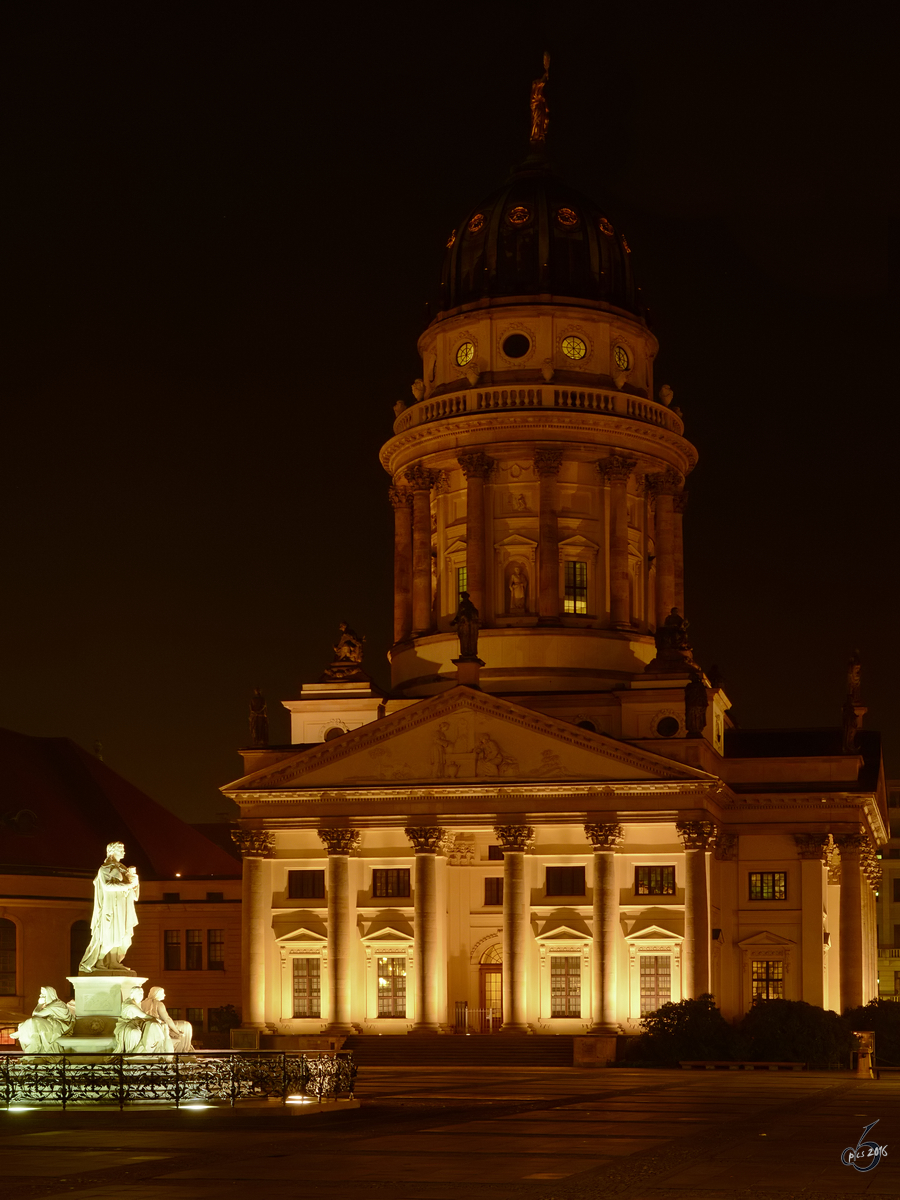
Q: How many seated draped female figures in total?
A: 3